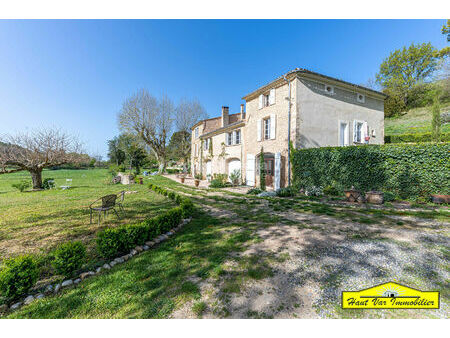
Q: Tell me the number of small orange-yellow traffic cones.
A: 0